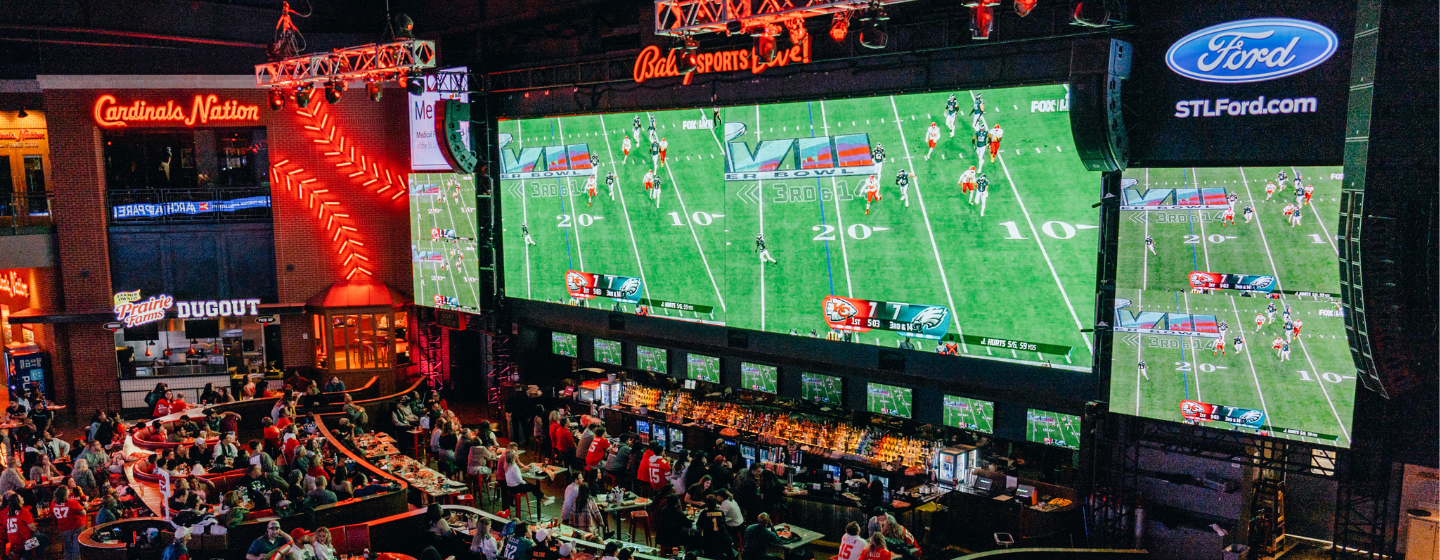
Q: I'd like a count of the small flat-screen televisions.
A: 9